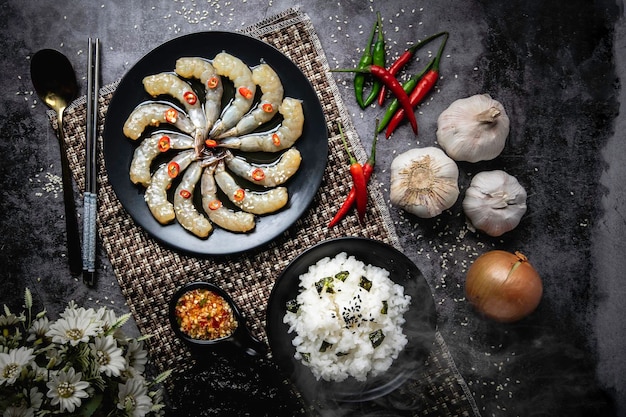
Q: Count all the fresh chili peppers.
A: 8